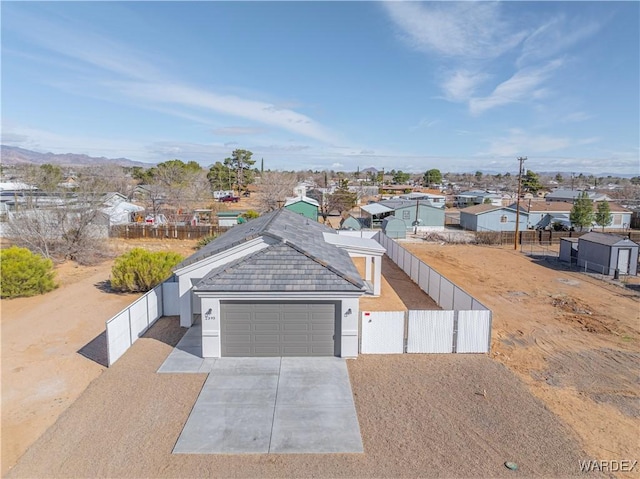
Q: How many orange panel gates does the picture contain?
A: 0